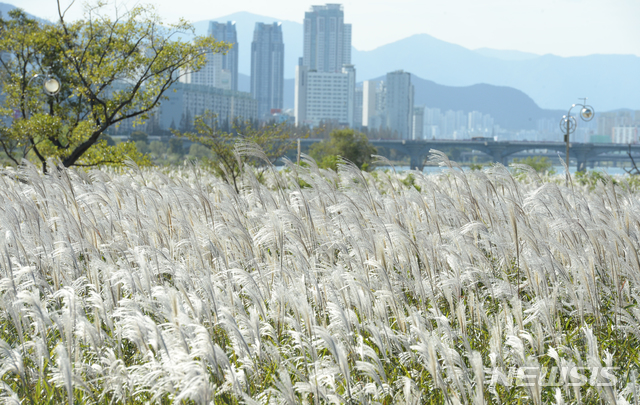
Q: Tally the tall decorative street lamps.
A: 2